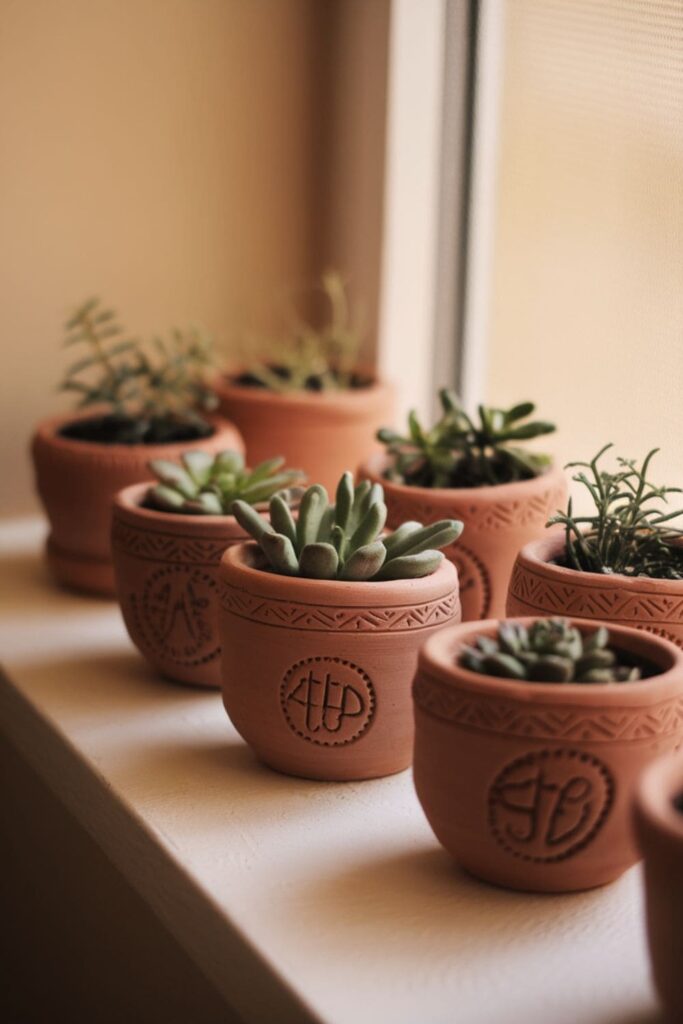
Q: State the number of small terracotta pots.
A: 8